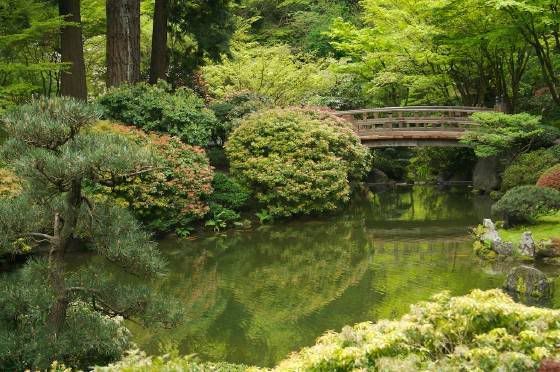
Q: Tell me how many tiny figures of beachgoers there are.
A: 0